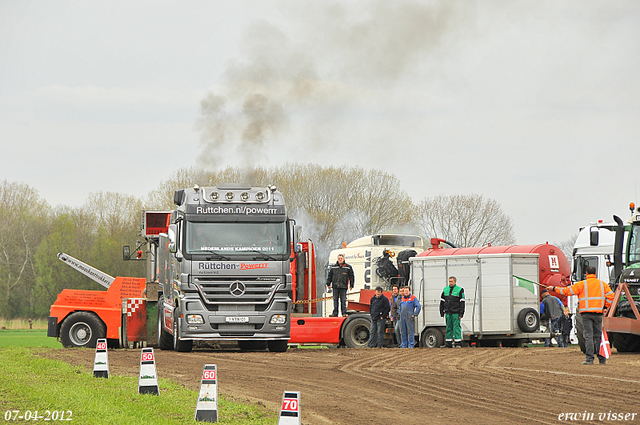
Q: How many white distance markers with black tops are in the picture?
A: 4